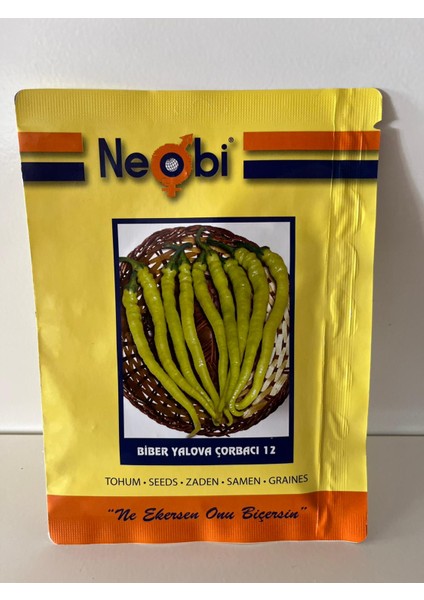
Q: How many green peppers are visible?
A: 9